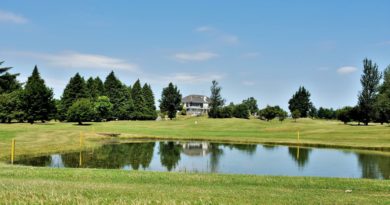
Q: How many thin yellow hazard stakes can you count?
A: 3